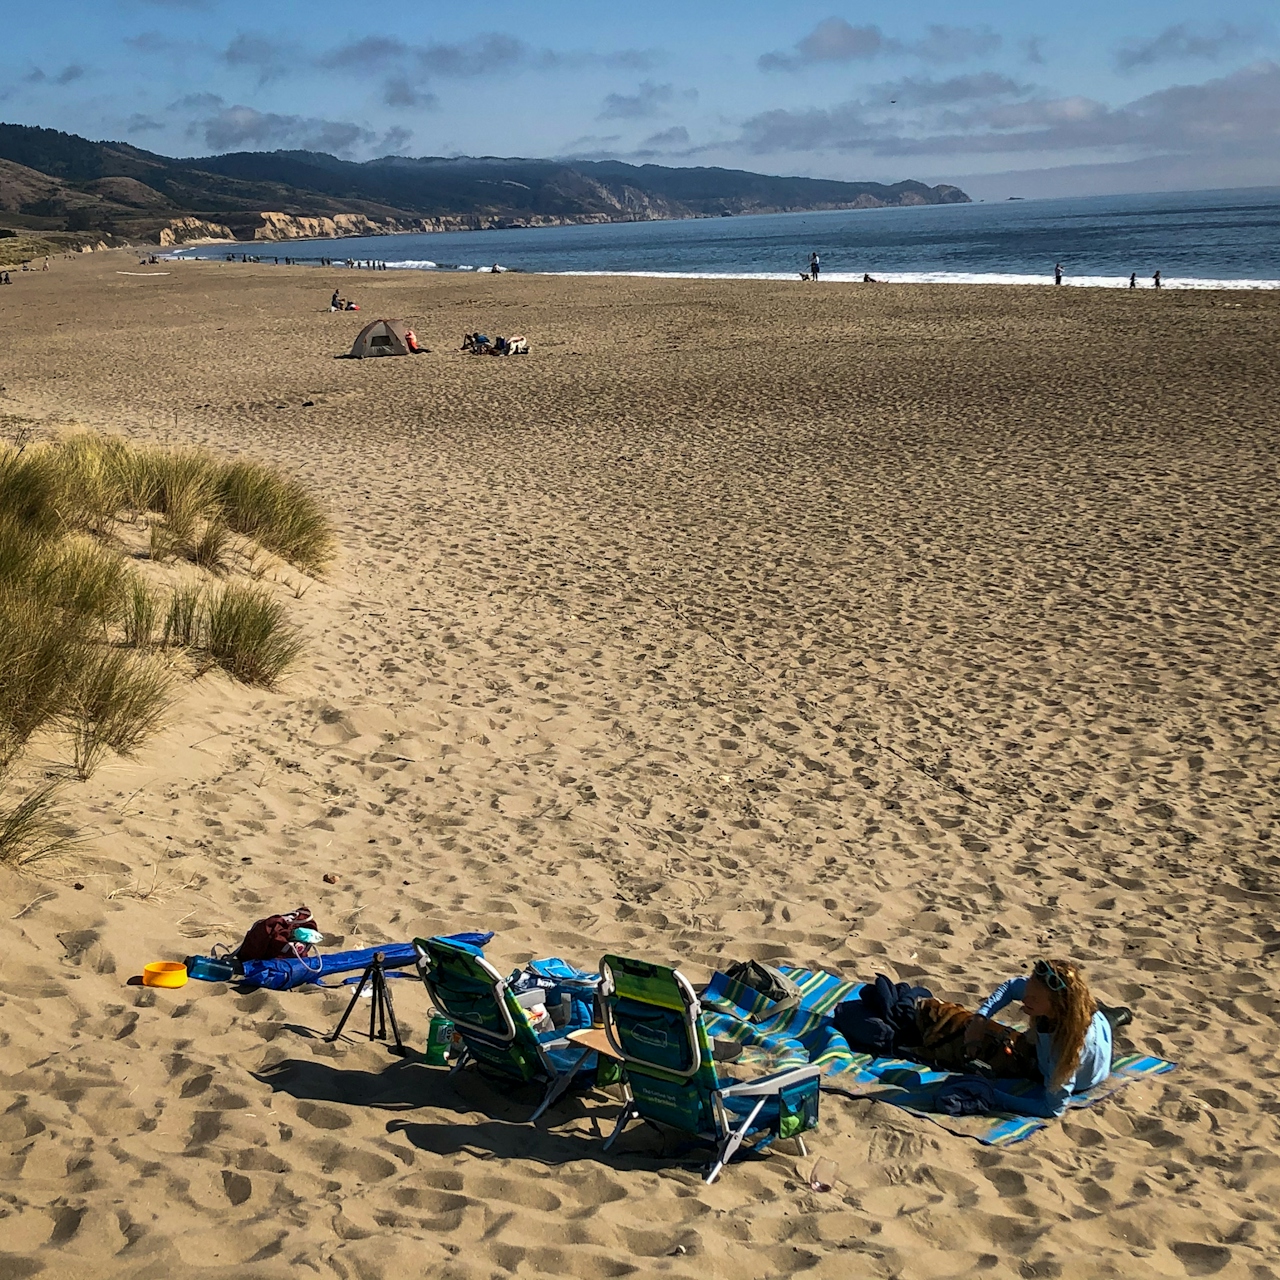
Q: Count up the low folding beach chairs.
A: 2